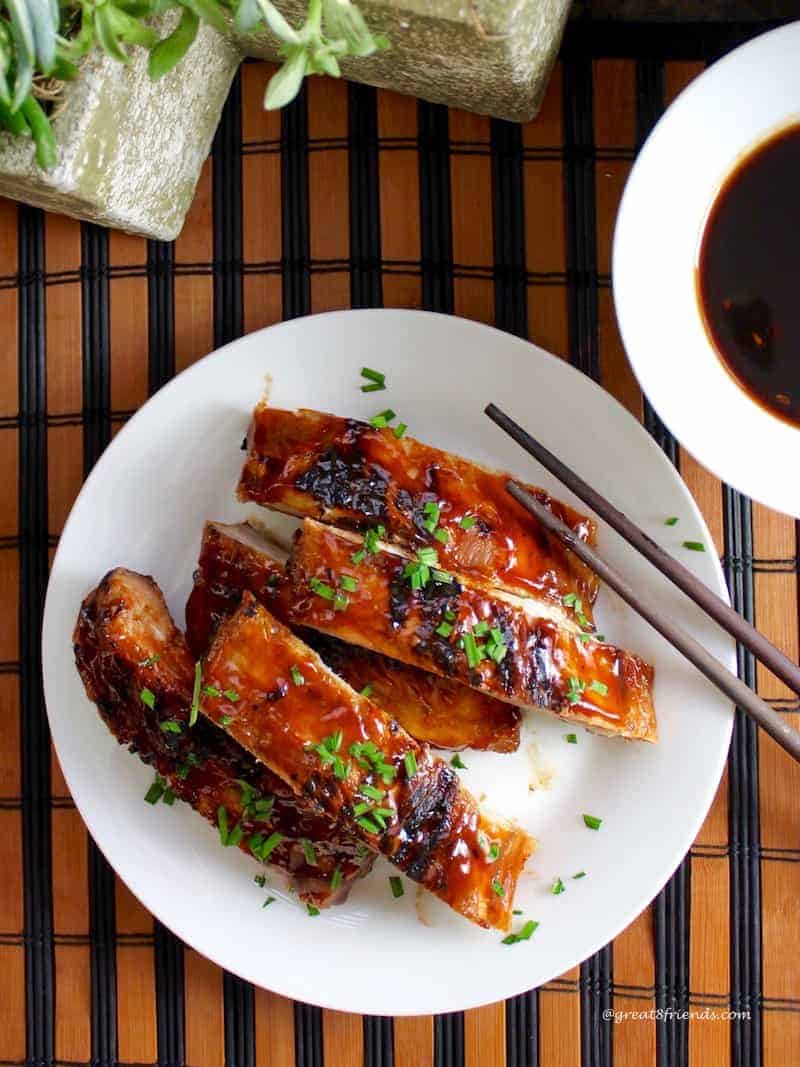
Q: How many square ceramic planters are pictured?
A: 2